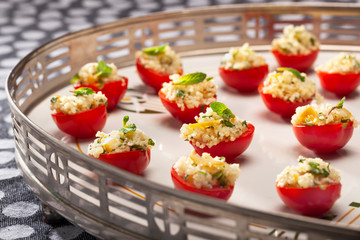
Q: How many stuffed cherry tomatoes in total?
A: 13